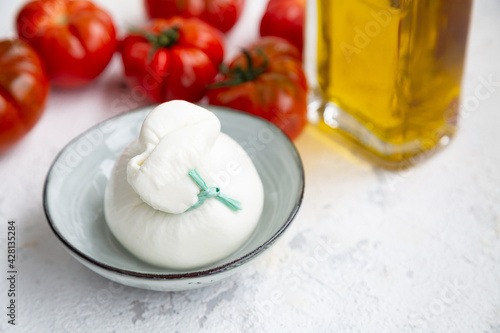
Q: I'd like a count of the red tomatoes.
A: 6